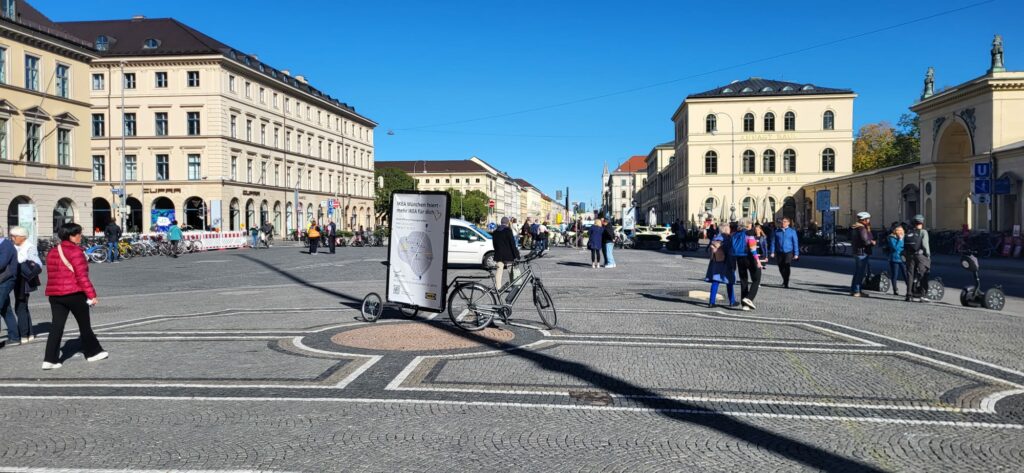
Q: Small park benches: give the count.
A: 0